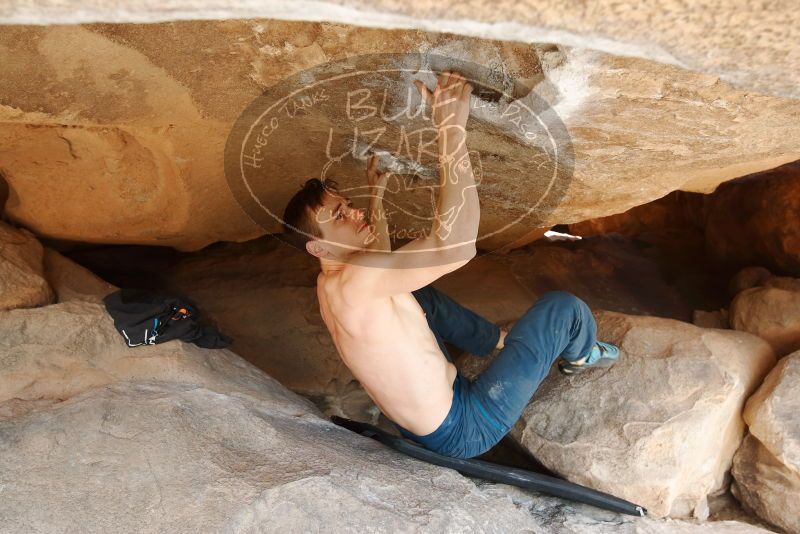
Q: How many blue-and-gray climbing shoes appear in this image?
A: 1